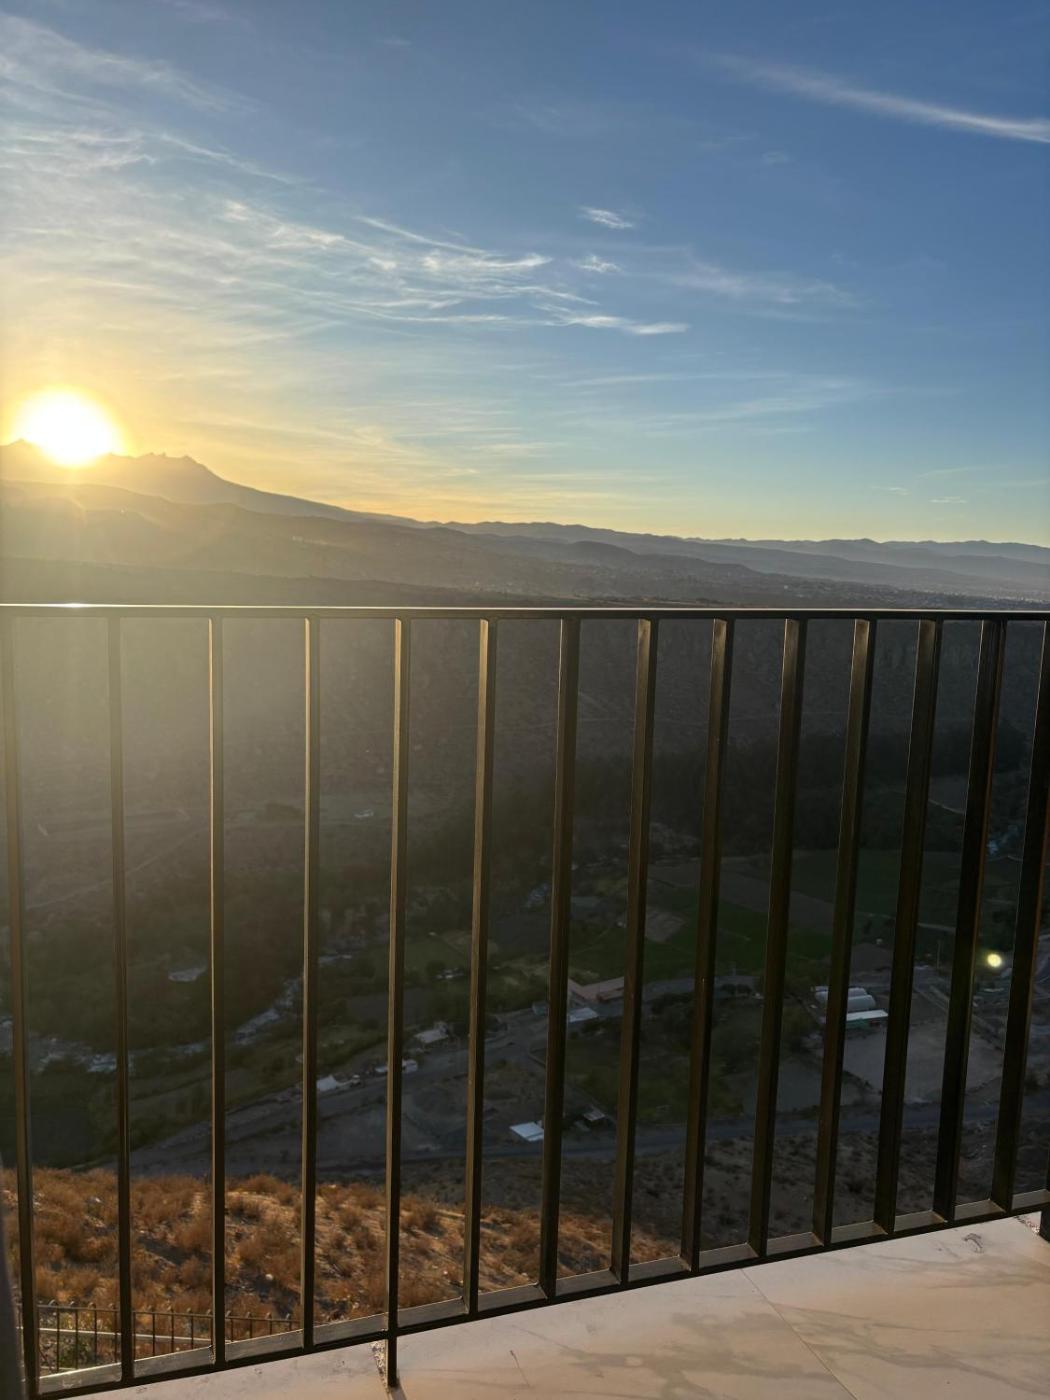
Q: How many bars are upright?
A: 14